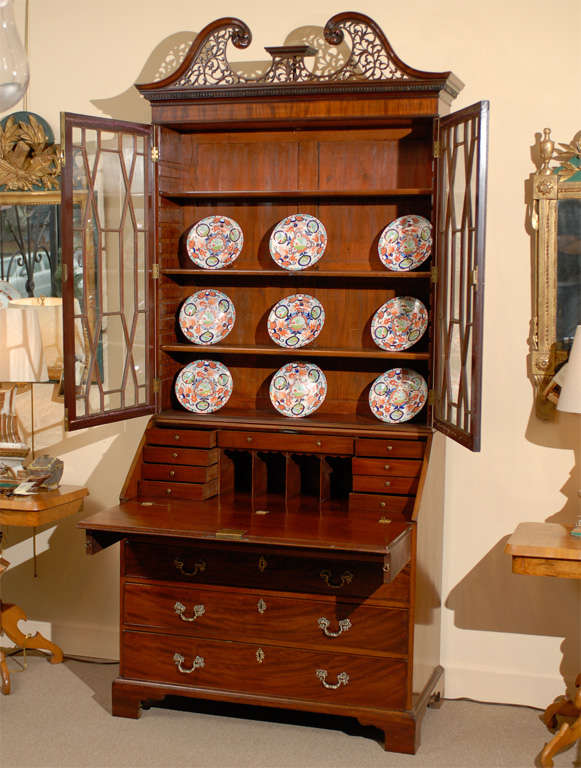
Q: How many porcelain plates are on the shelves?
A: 9